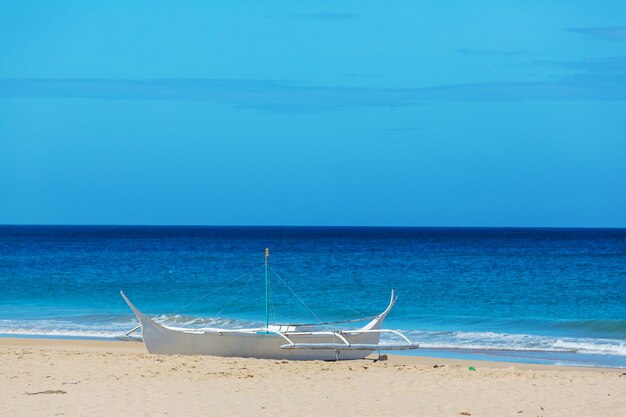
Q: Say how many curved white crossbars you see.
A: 3